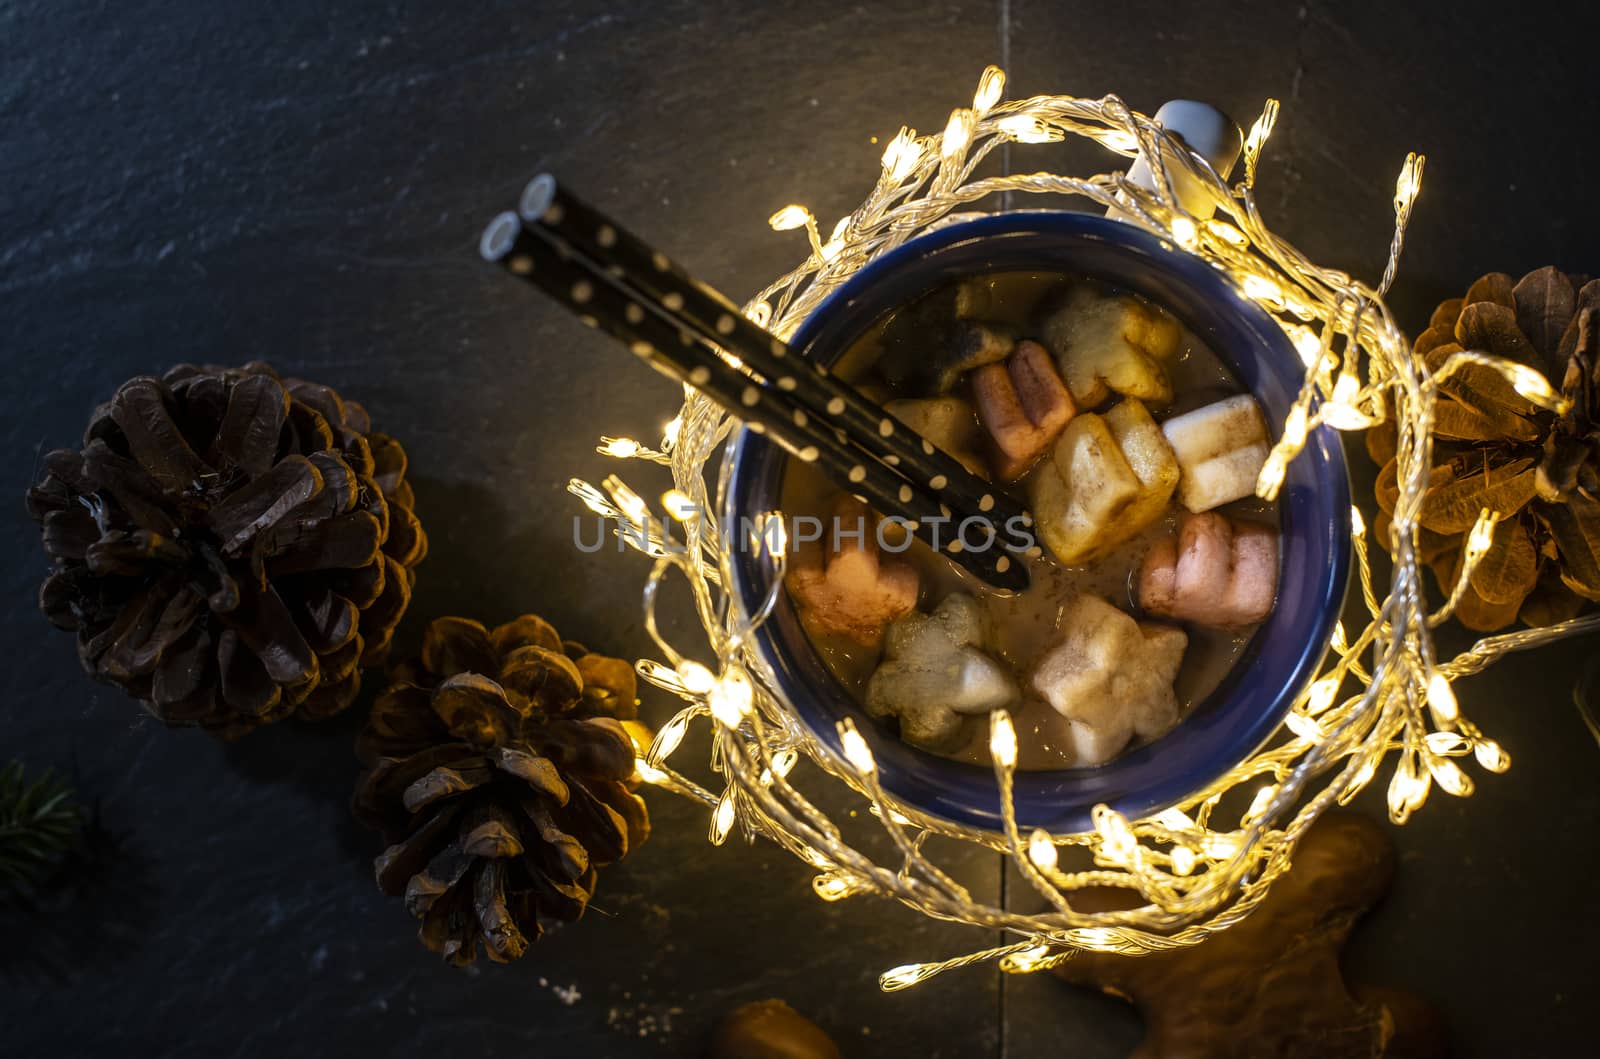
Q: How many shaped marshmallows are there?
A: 10